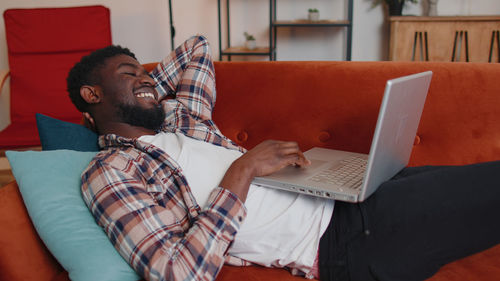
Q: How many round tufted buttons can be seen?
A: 3